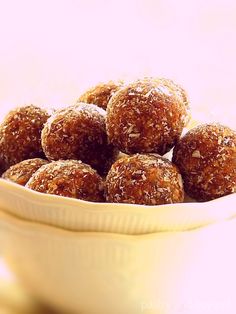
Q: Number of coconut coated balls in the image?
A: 9